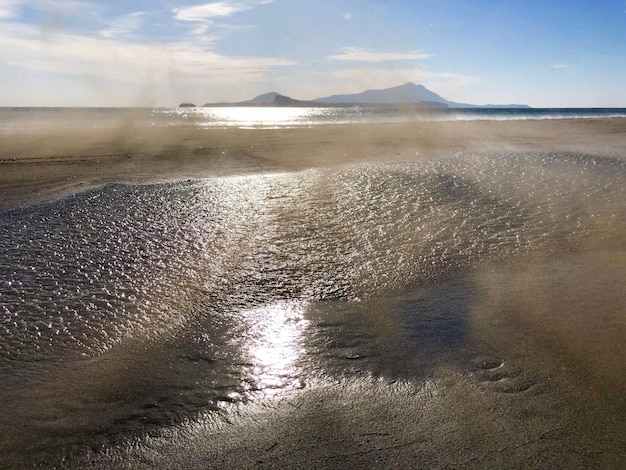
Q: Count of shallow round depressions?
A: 3